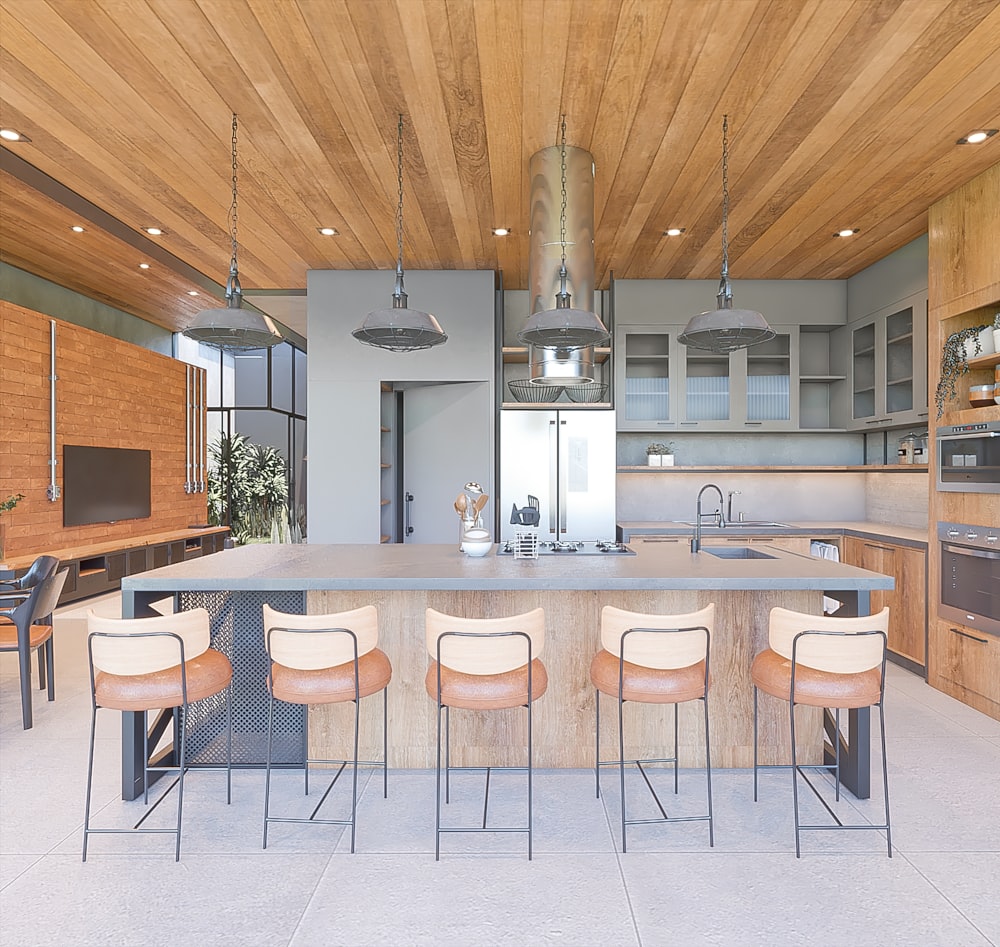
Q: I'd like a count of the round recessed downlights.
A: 10